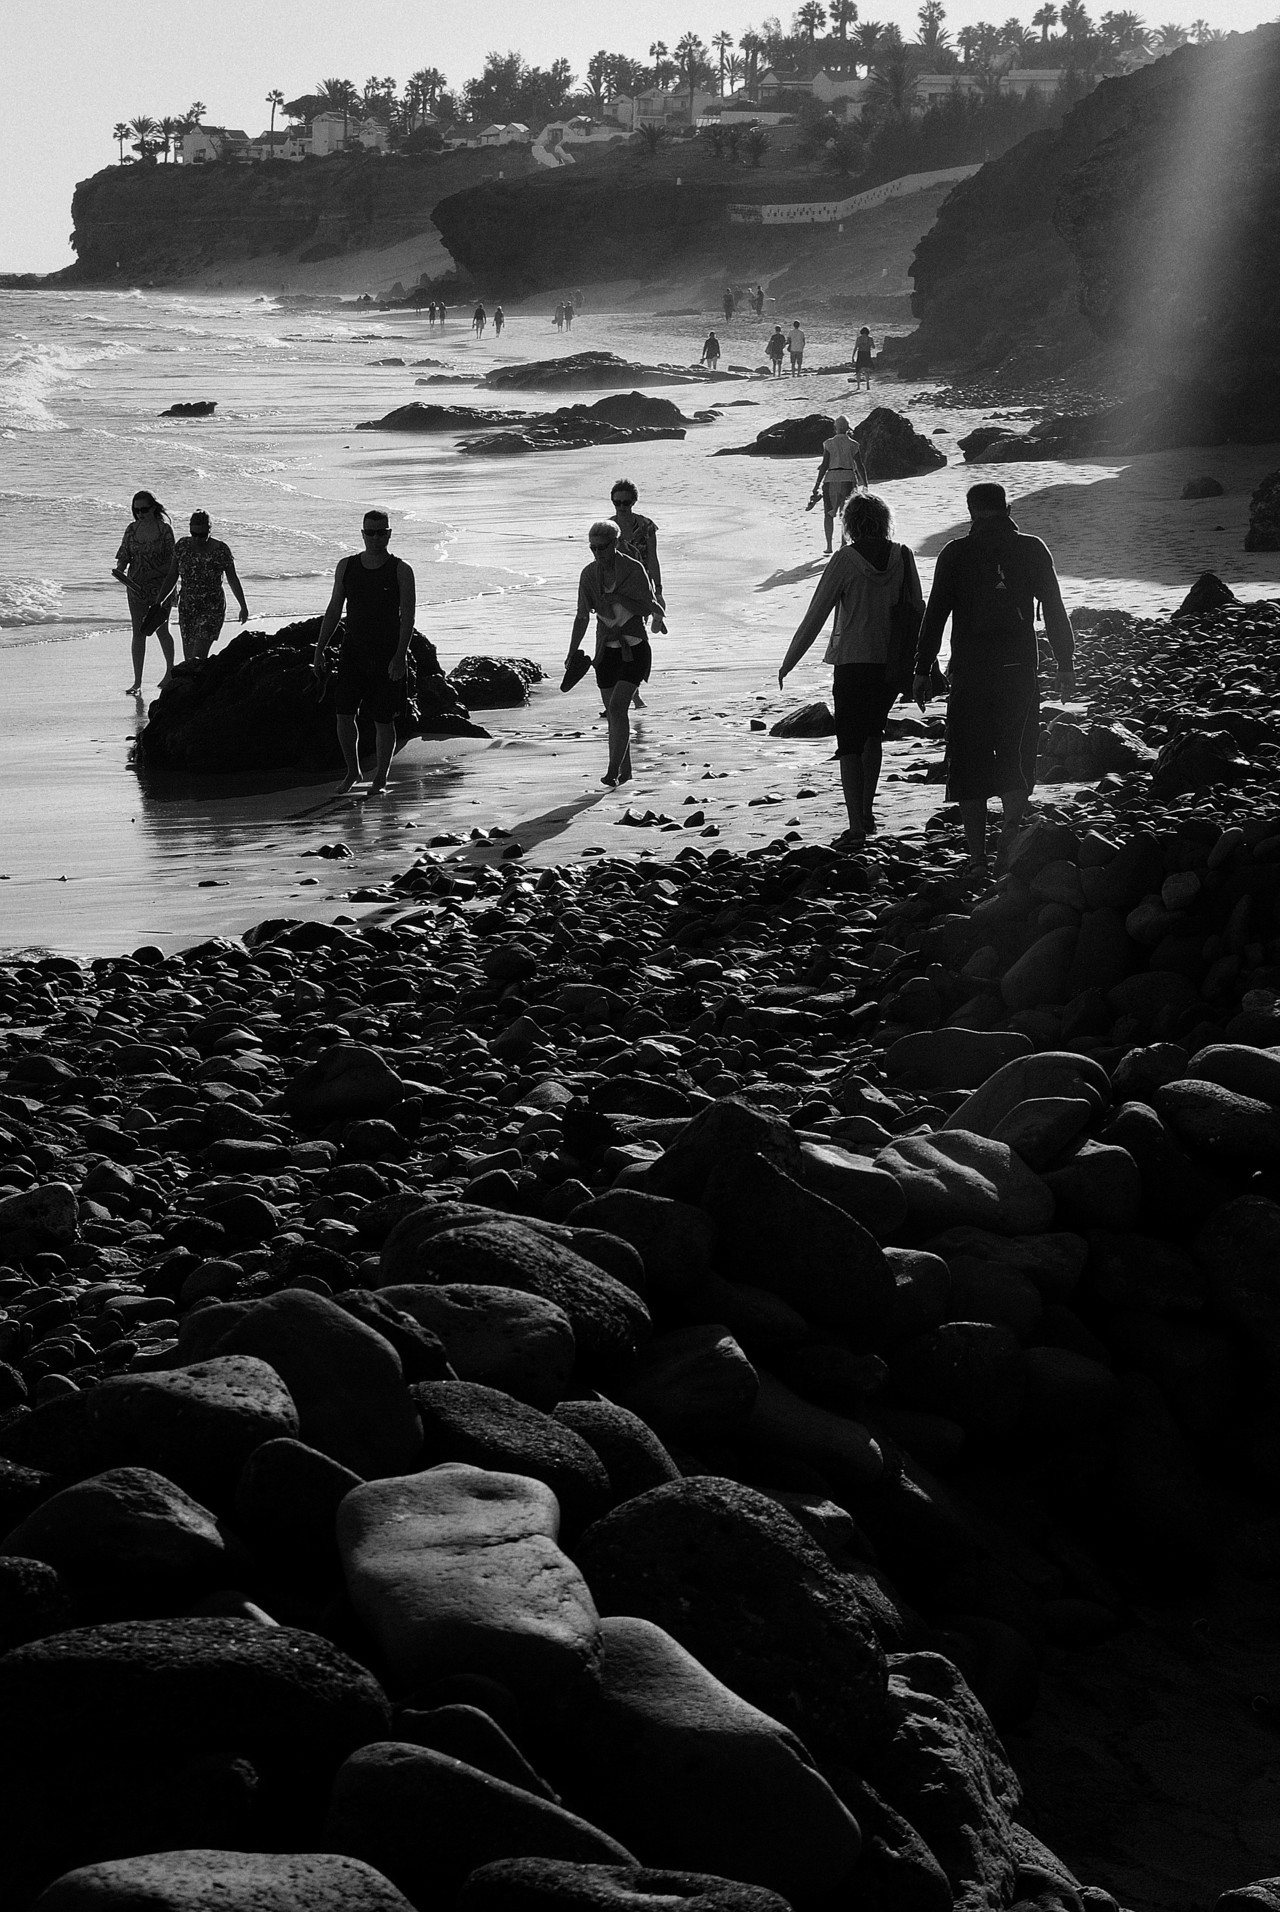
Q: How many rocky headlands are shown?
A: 3